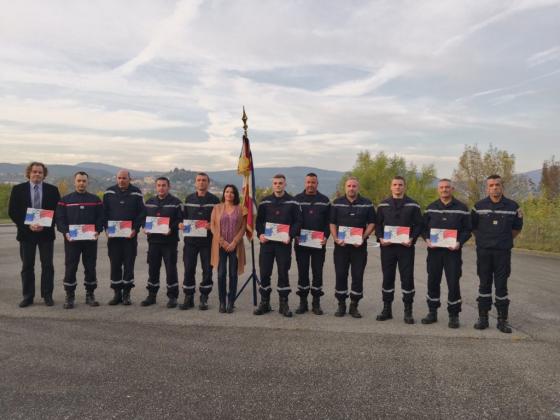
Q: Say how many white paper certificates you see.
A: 10